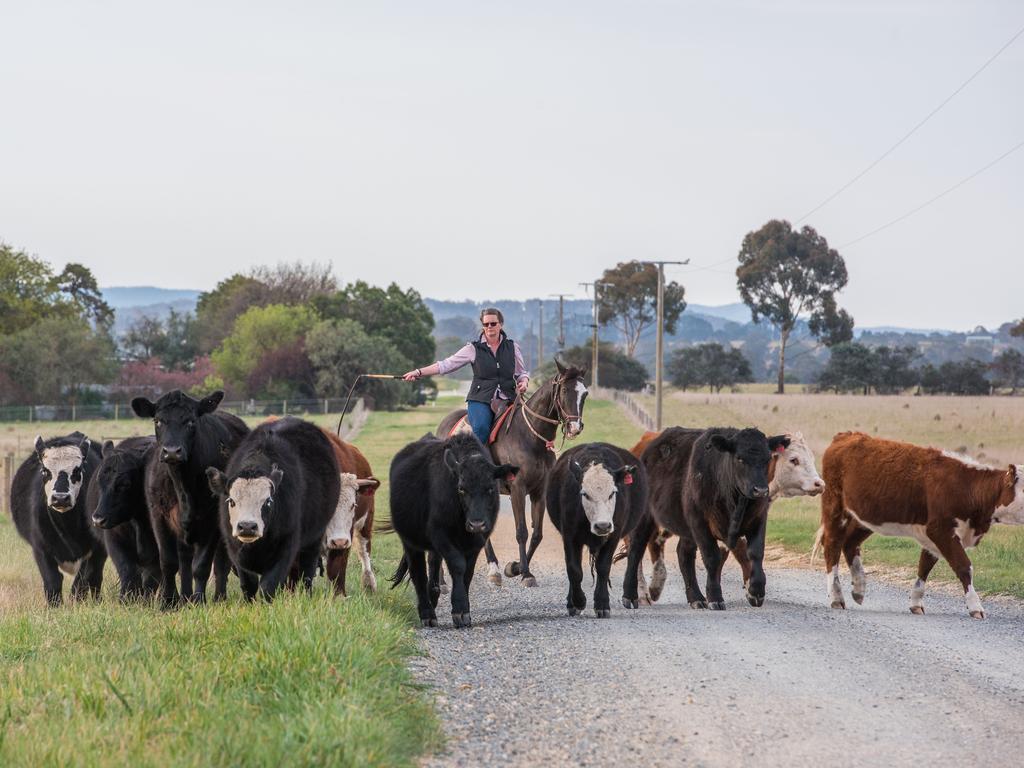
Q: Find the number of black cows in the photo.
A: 7